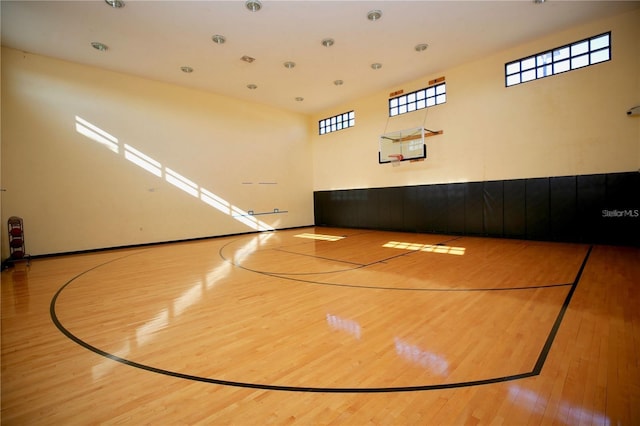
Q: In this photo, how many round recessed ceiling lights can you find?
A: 14